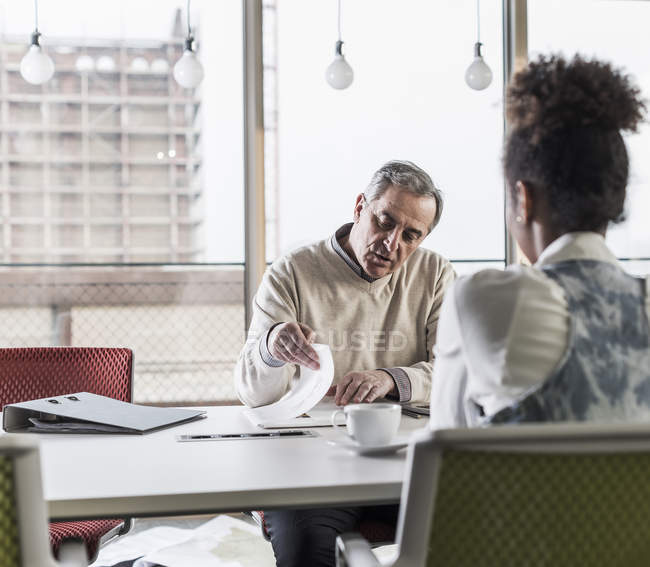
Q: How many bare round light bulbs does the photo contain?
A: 4